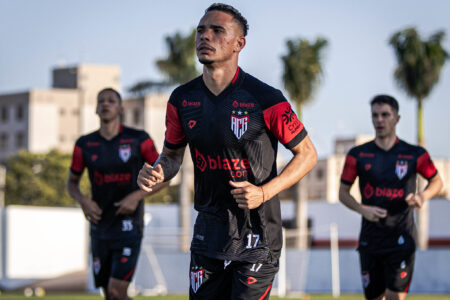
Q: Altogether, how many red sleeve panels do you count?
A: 6